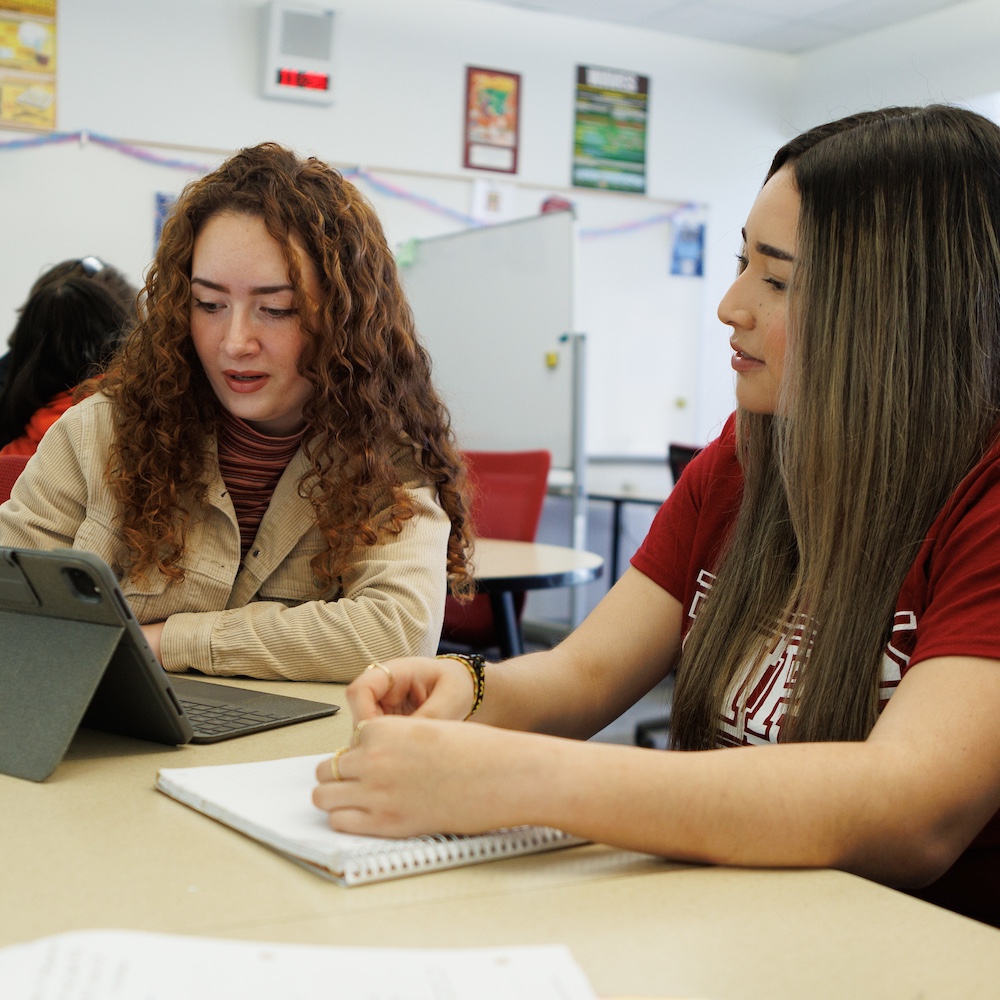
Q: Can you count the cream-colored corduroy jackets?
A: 1